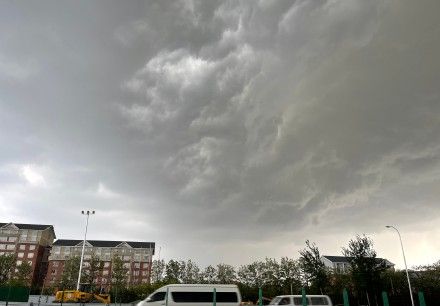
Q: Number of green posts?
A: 7